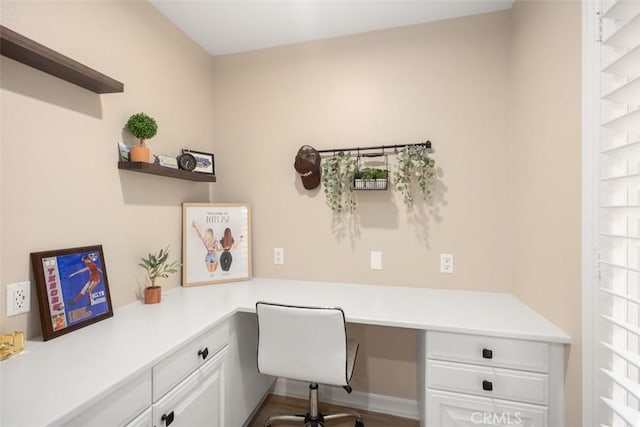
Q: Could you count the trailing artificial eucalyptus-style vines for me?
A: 2